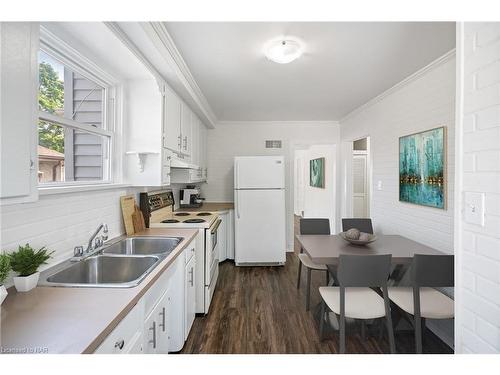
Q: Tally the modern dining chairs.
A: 4